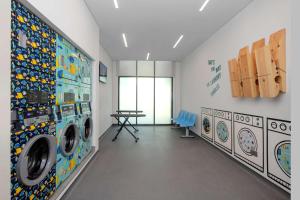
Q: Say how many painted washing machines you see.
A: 4